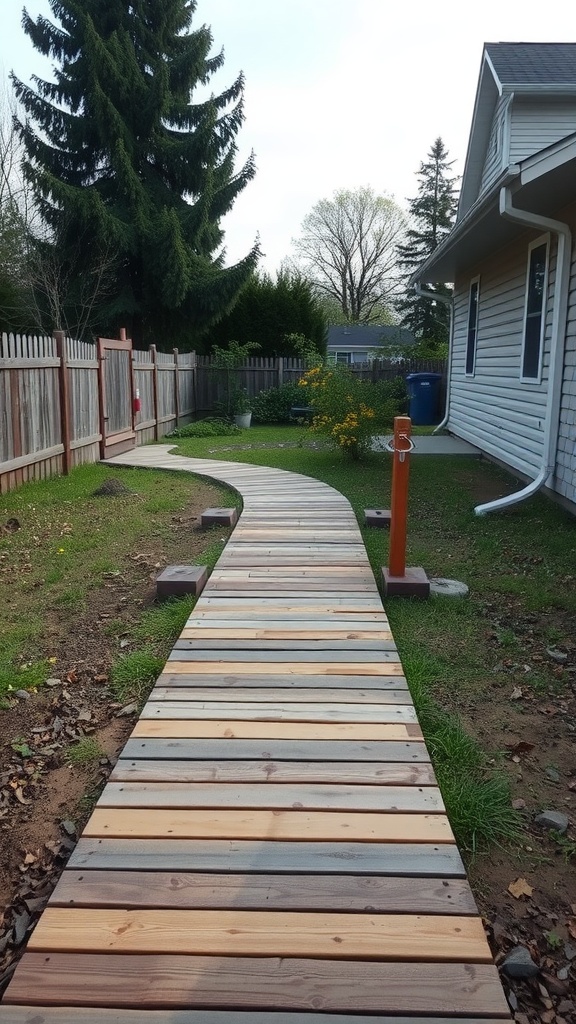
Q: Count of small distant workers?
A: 0